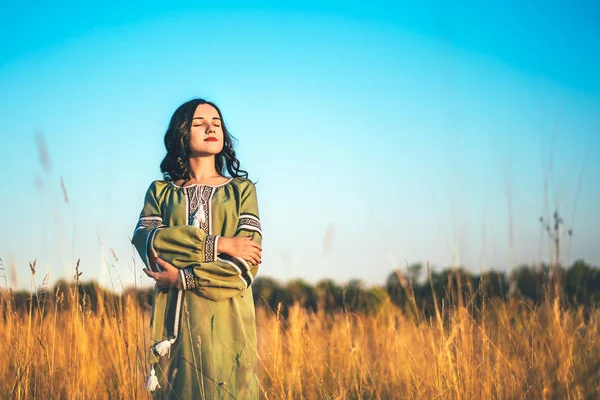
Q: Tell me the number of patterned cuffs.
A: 2